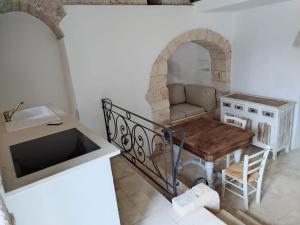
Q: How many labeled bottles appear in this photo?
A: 0